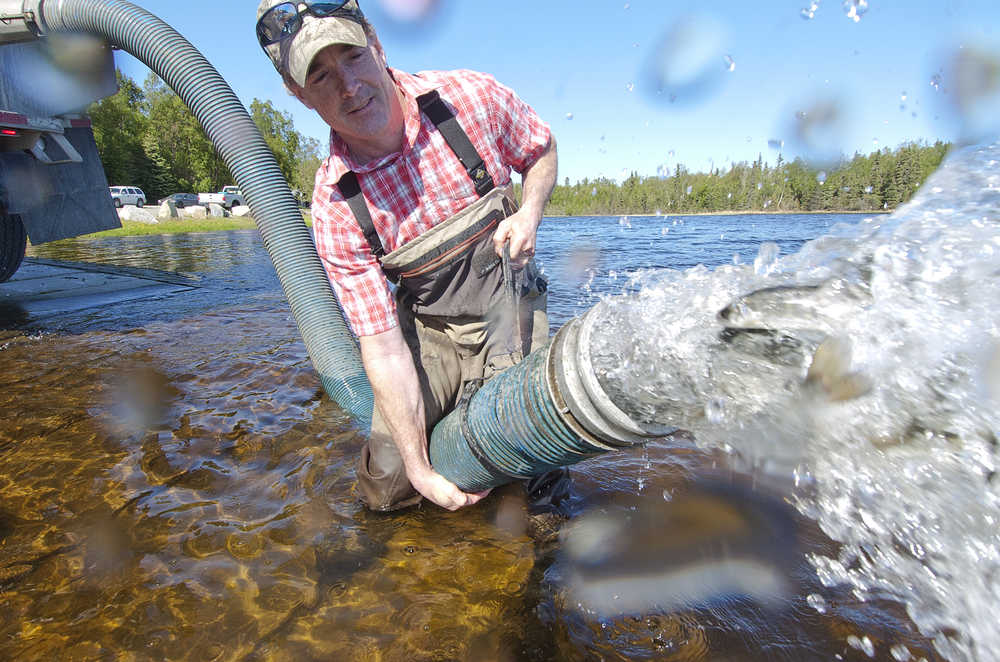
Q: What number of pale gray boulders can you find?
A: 5